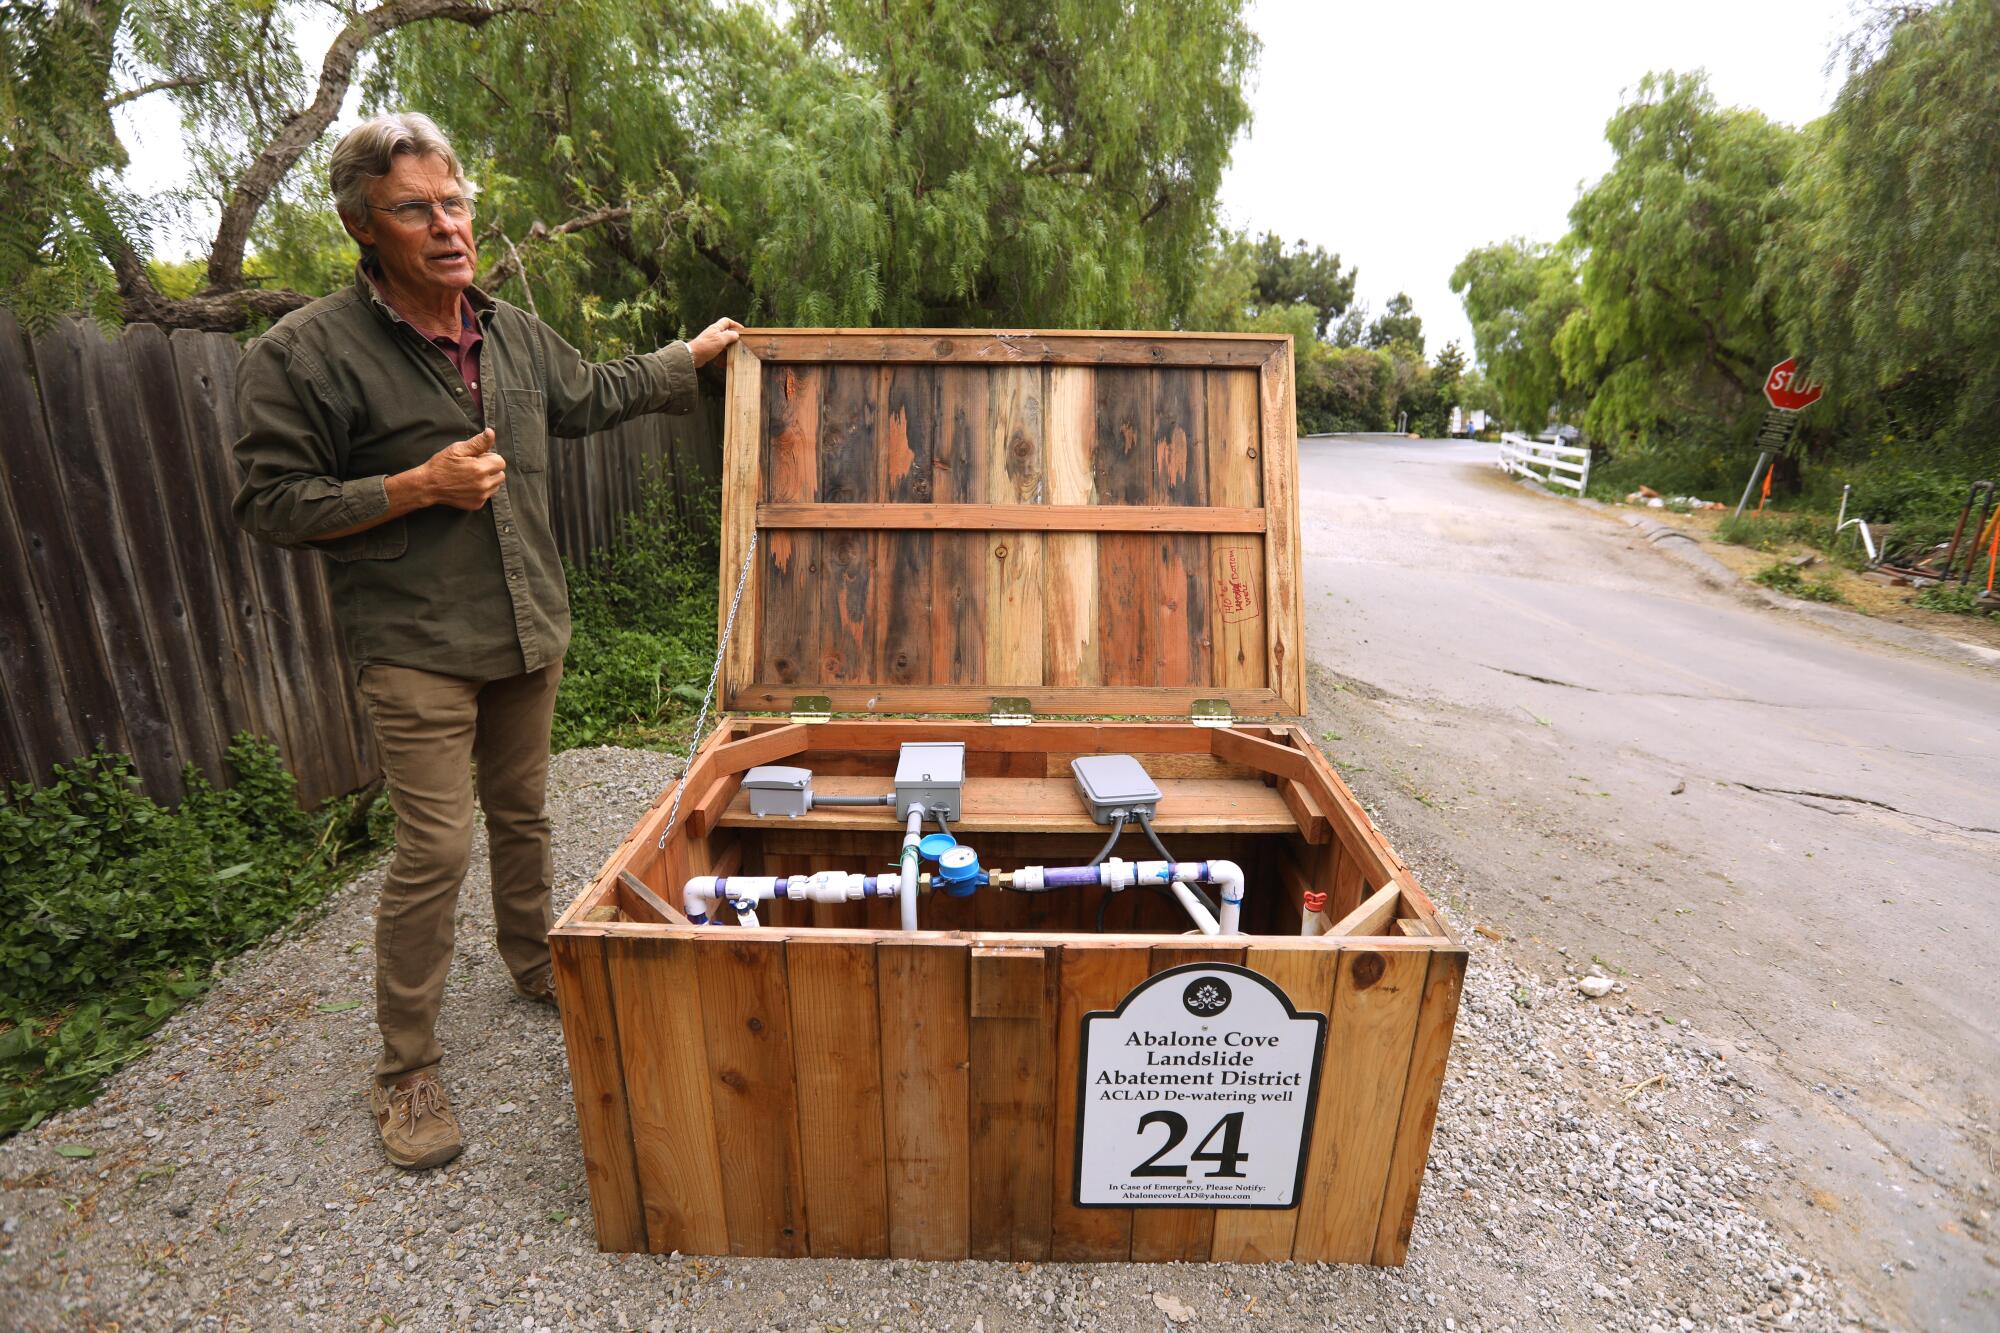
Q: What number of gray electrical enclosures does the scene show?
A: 3